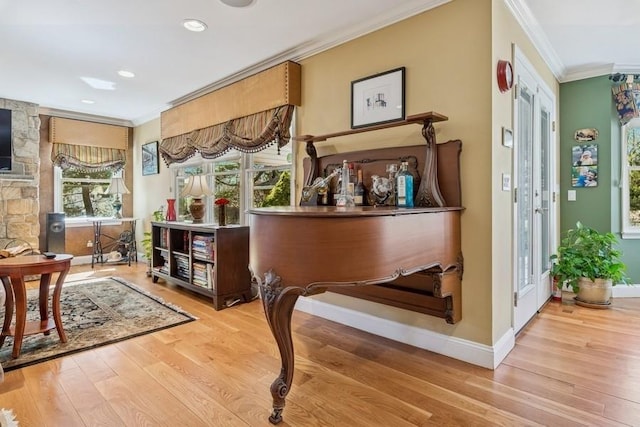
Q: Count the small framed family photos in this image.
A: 2